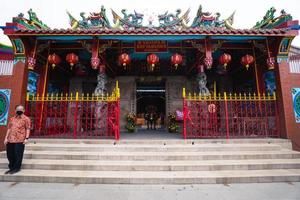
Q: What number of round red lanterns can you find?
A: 7